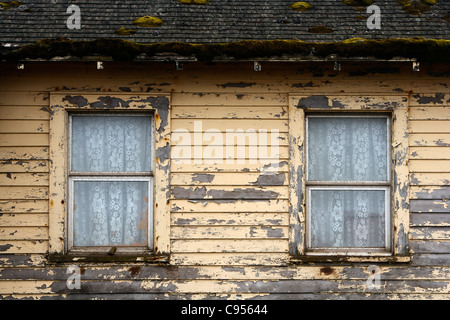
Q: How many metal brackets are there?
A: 6